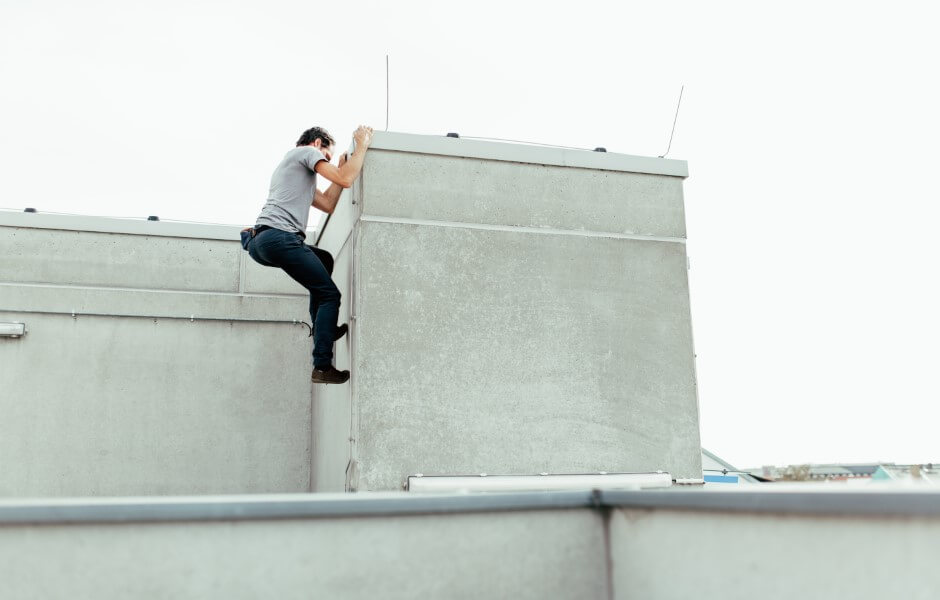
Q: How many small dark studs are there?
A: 4